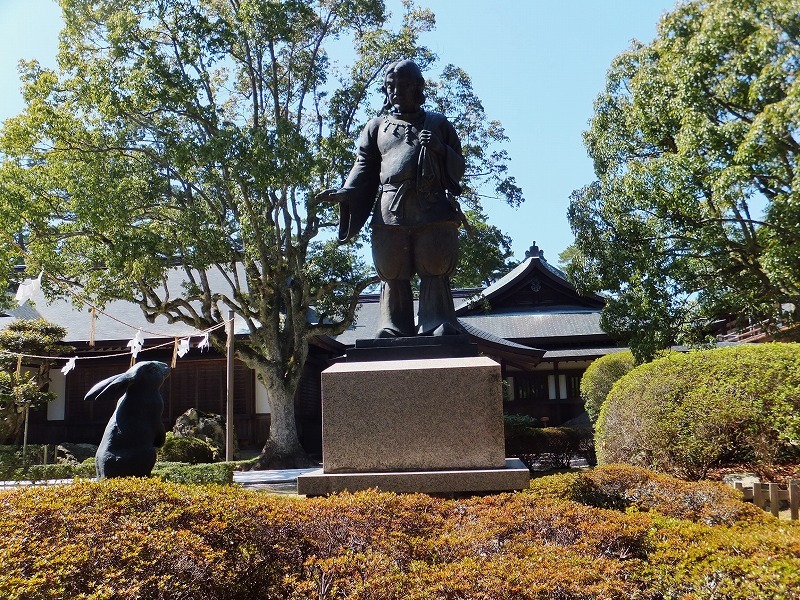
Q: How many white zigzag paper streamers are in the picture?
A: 5